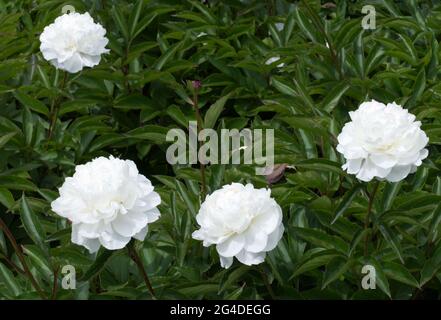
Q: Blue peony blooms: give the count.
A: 0